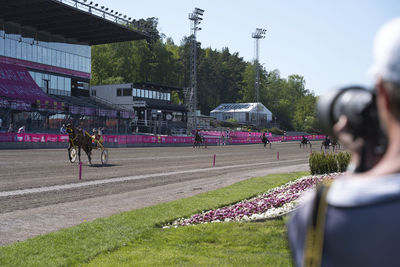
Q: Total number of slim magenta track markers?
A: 3